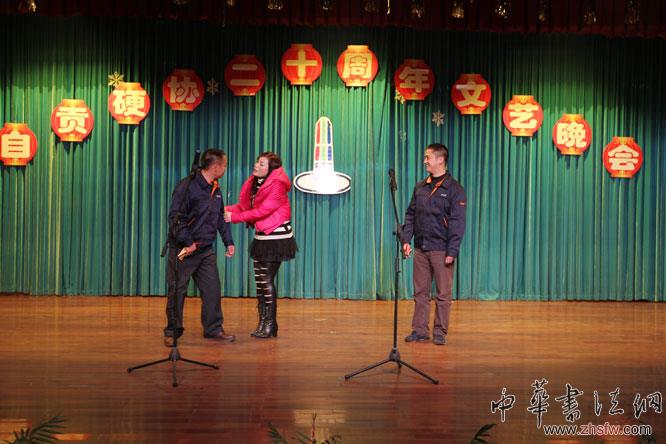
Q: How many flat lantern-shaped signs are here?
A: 12